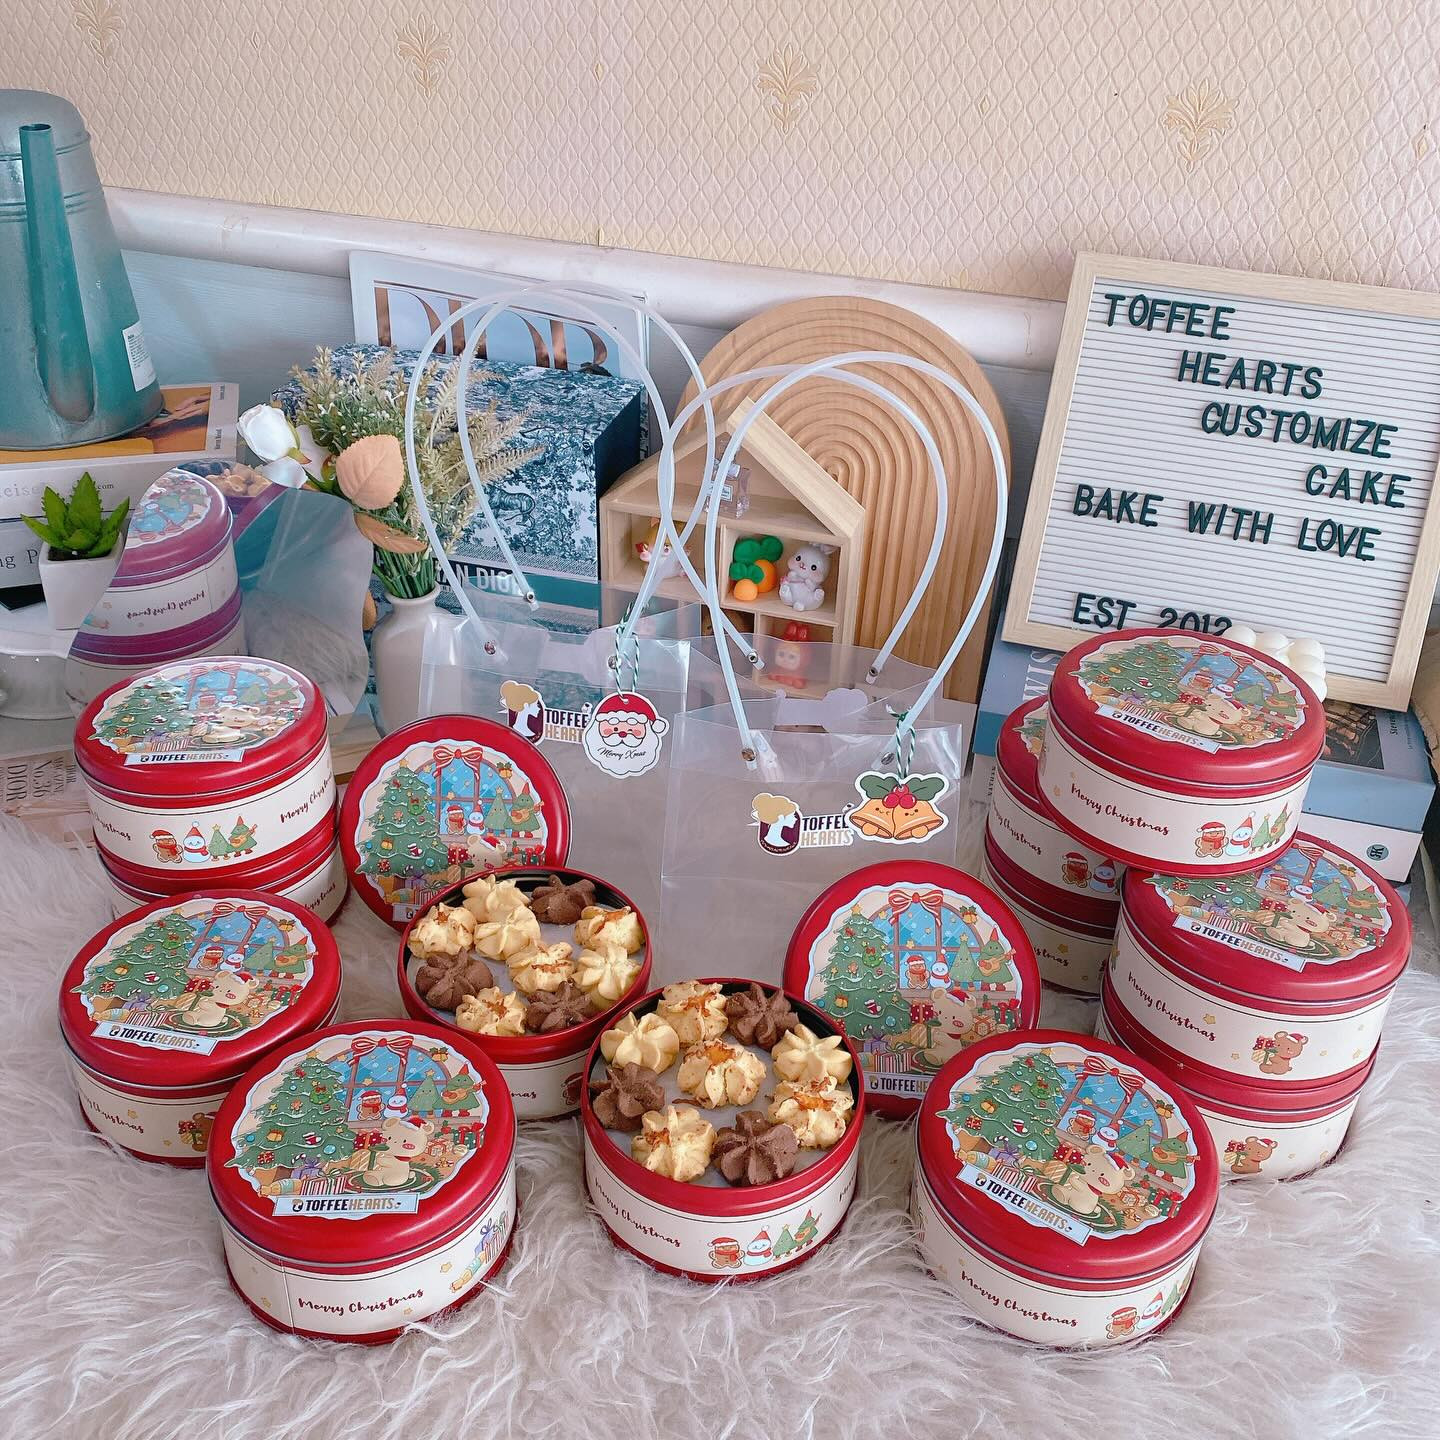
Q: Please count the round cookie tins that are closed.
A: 10